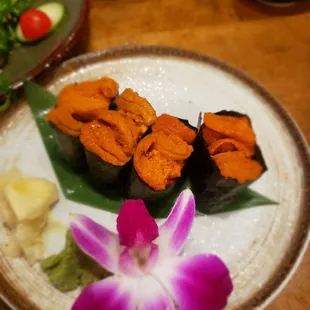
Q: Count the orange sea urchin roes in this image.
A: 4